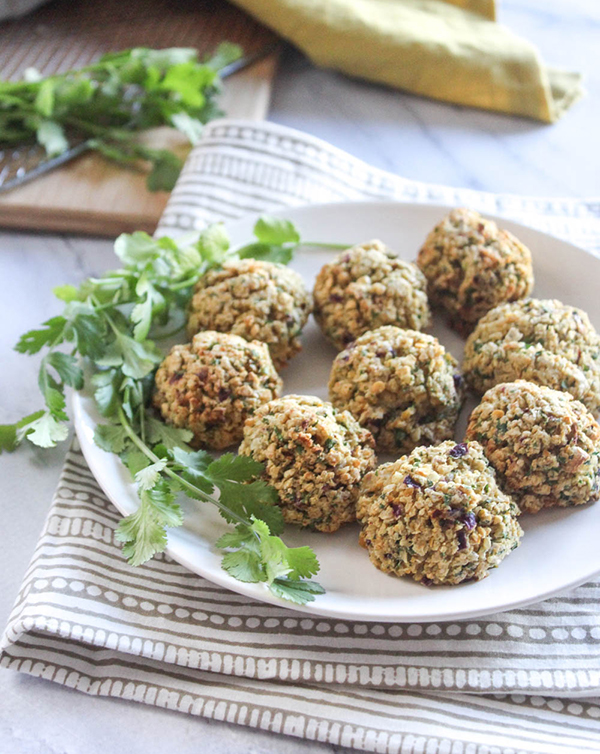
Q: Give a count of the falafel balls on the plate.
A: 9